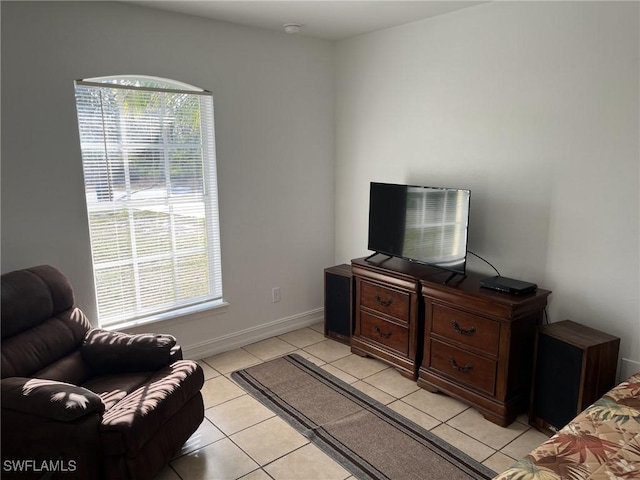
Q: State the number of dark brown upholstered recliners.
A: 1